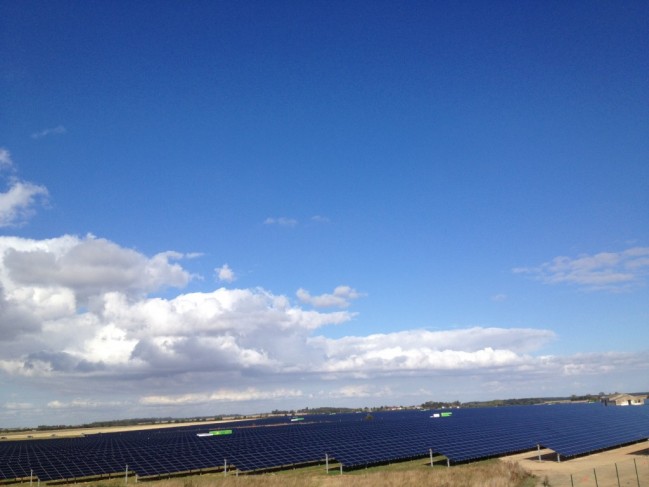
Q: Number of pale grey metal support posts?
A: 12